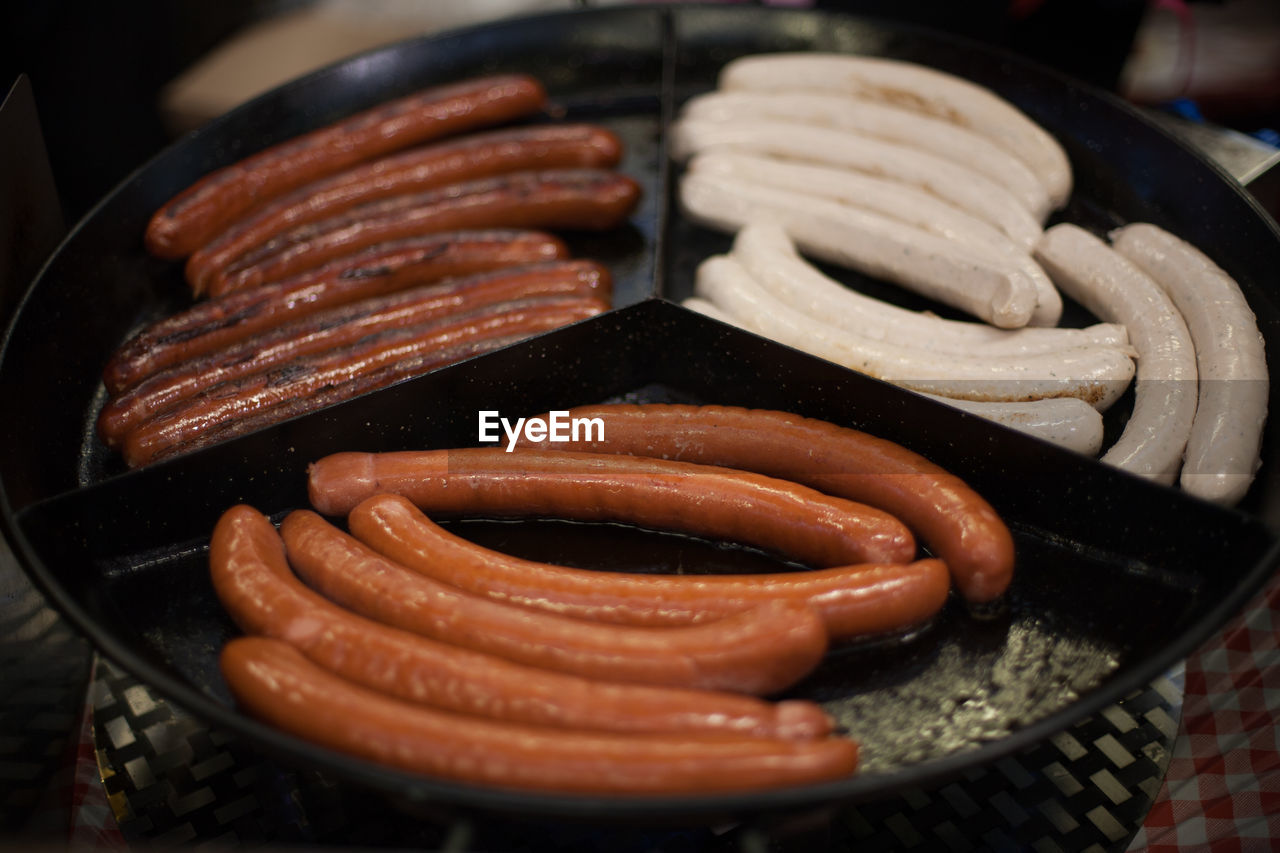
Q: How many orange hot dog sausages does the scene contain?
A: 6